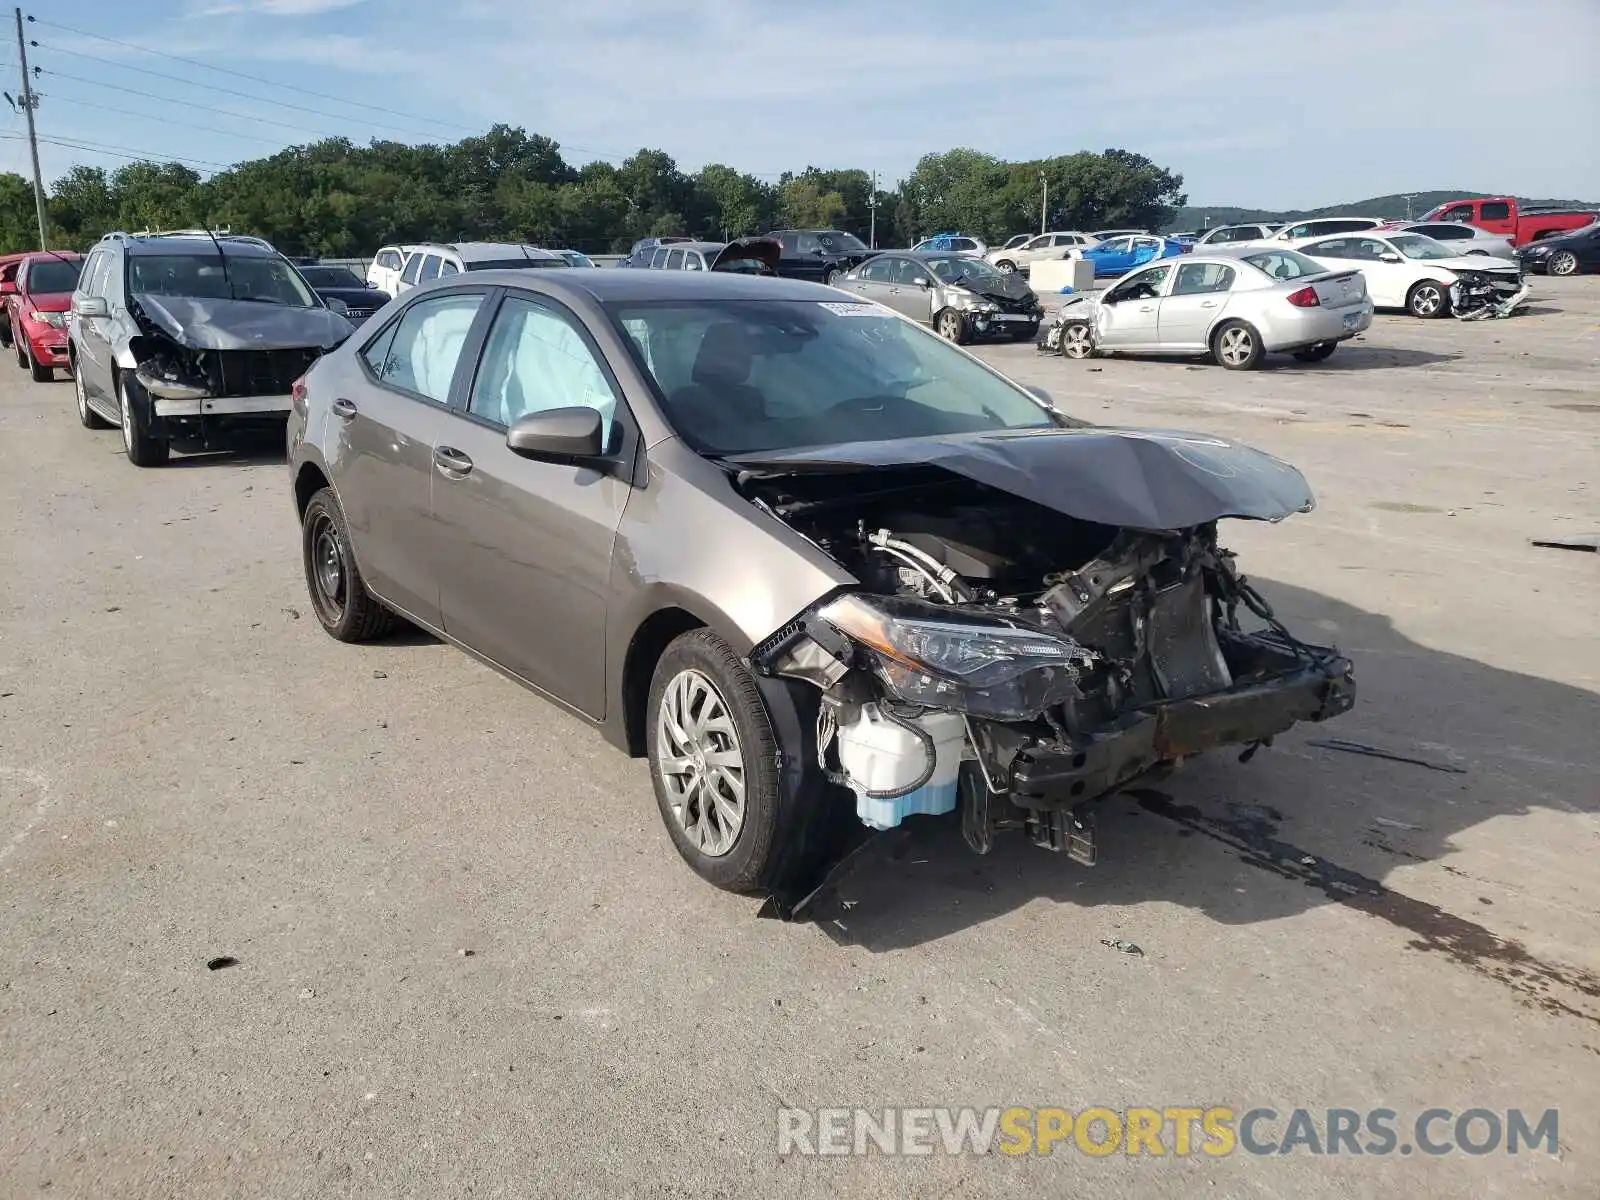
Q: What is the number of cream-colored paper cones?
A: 0